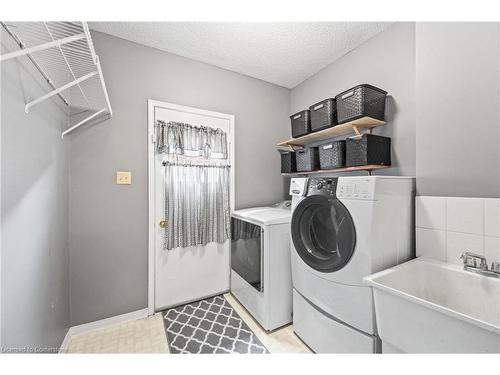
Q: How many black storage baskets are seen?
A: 7